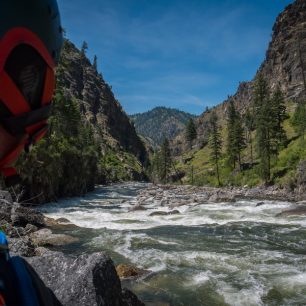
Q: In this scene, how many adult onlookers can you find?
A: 1